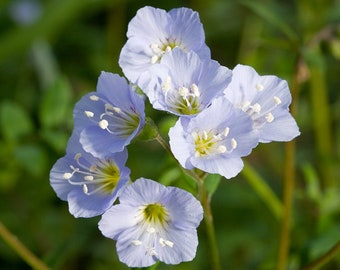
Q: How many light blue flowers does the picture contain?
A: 7